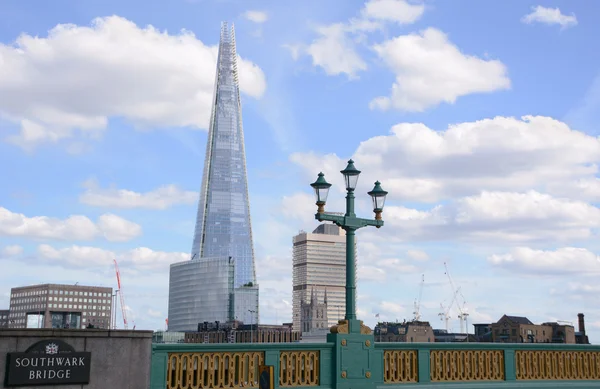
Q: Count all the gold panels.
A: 5